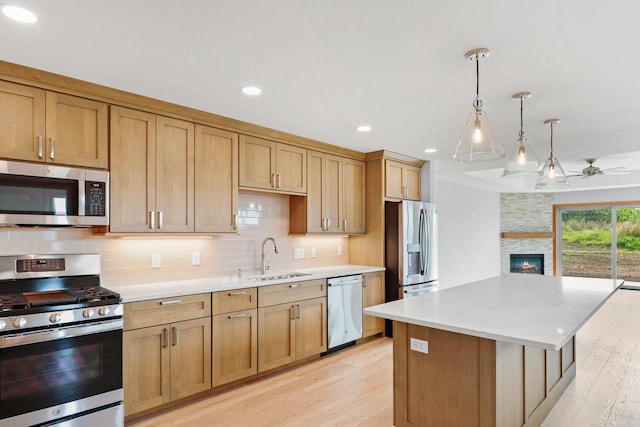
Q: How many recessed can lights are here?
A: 4